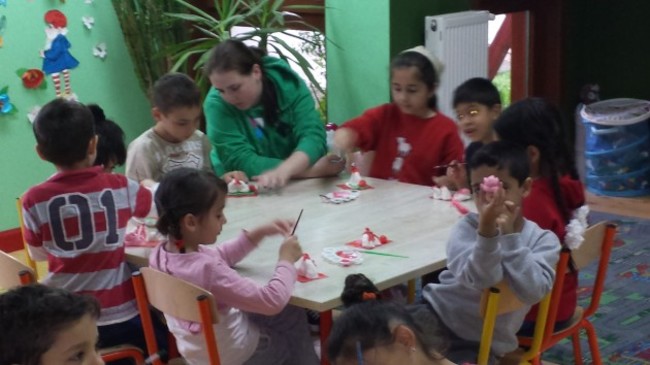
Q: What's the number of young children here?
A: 10